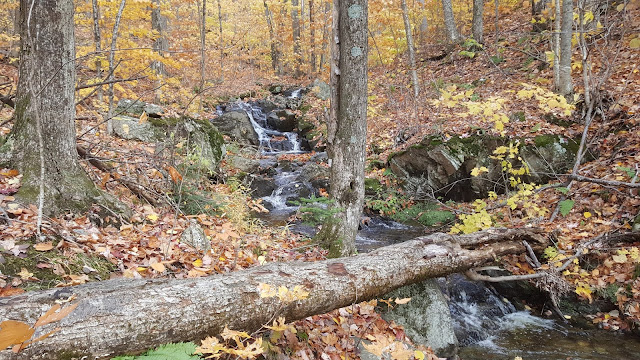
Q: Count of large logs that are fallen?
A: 1